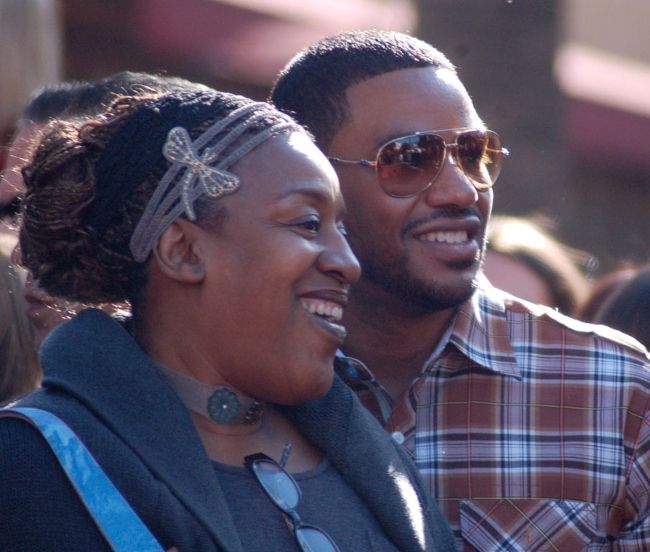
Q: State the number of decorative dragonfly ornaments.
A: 1